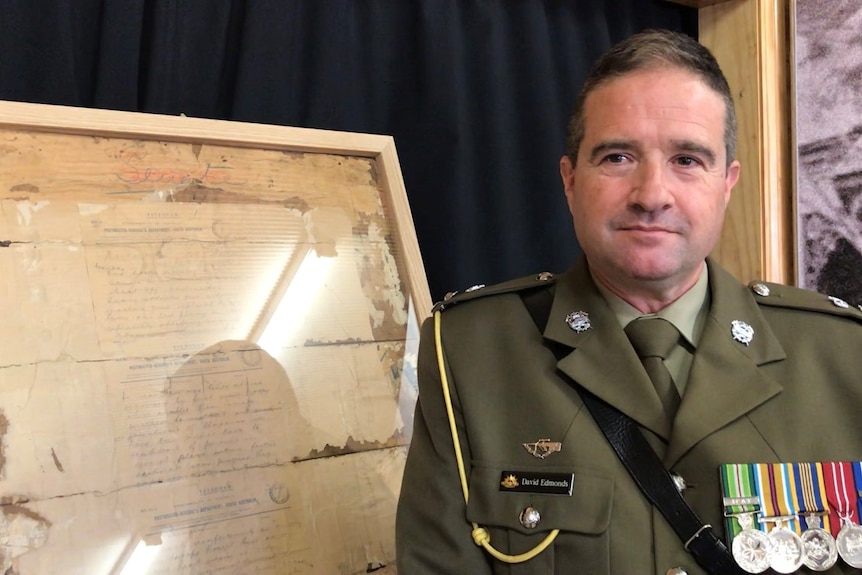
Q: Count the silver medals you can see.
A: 4